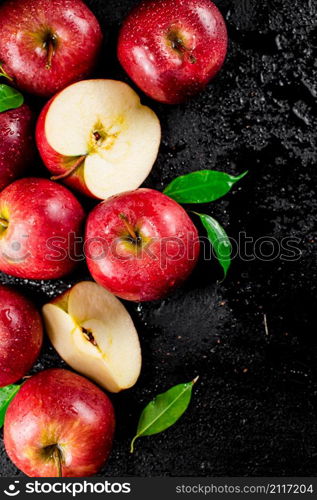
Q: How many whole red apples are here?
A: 7